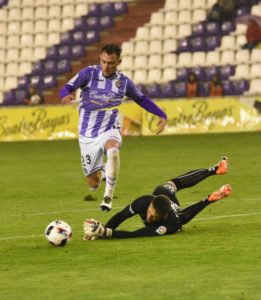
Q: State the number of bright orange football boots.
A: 2